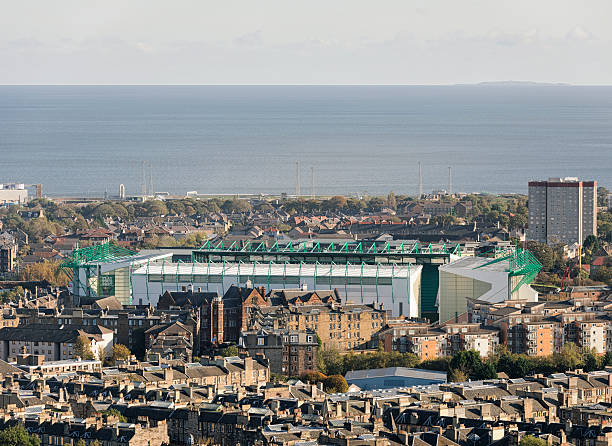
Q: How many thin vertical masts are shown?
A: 6